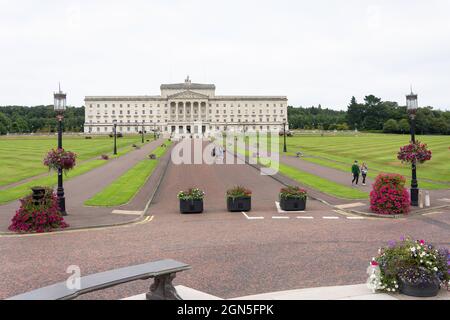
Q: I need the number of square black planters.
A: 3